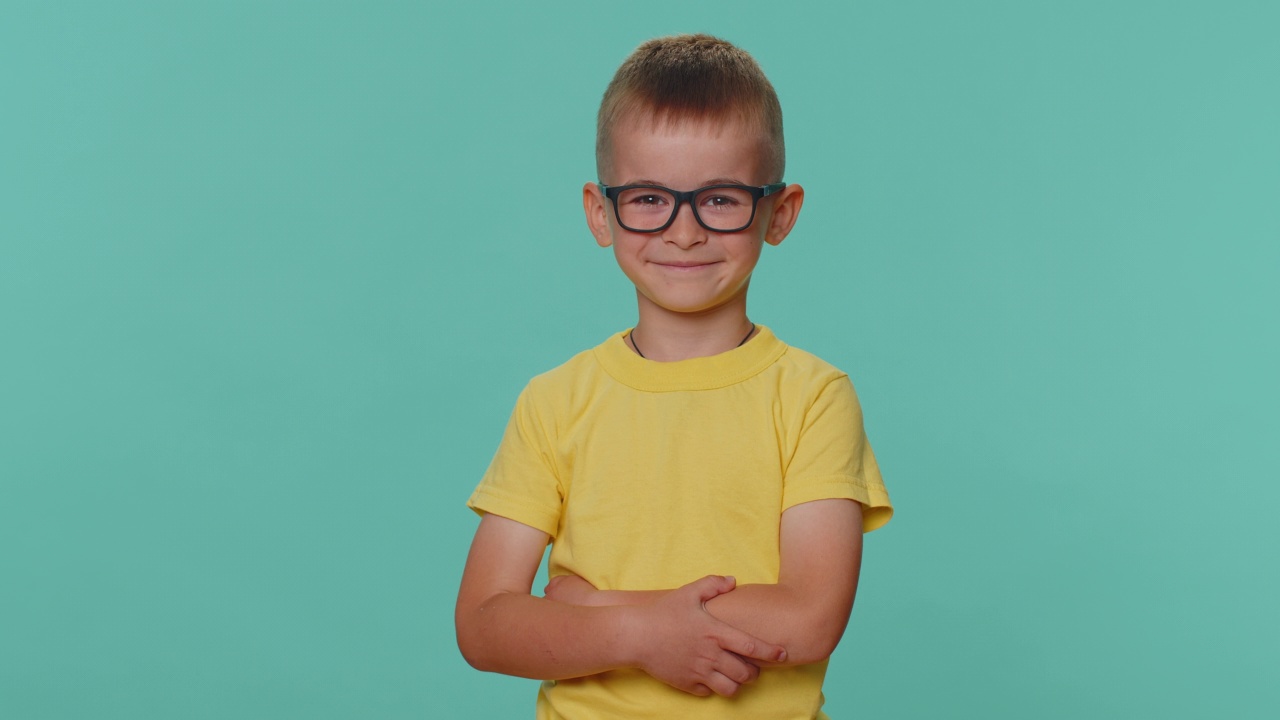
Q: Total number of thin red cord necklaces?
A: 0